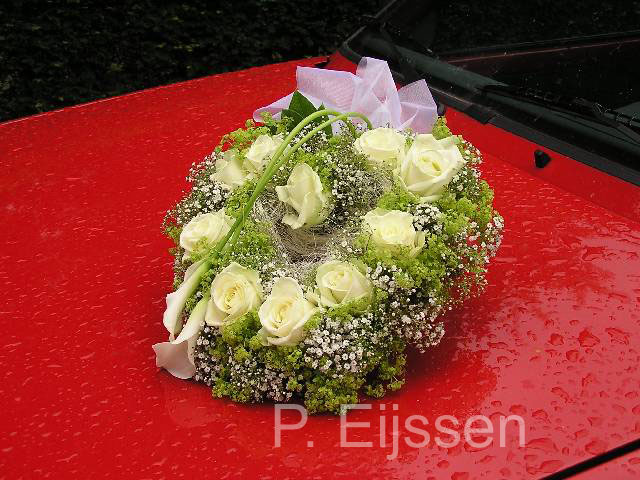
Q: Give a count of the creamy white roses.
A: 10